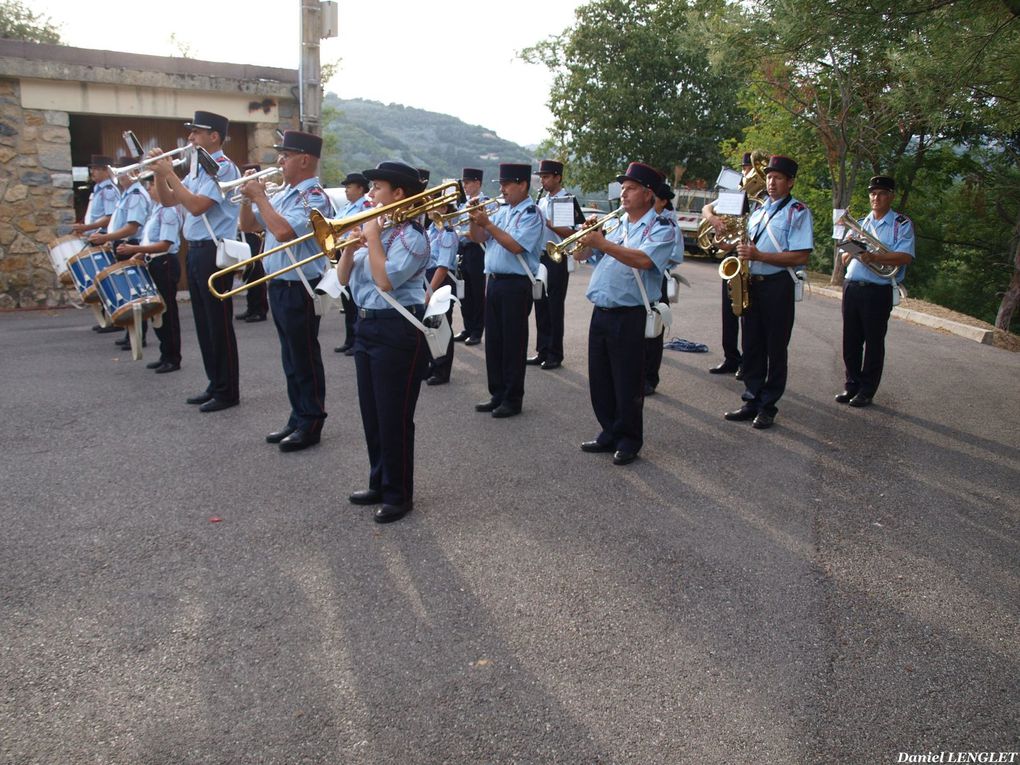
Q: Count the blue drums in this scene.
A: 2